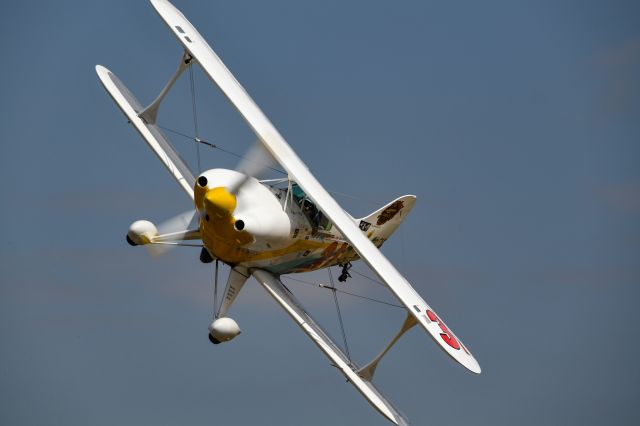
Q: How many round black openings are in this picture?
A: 2